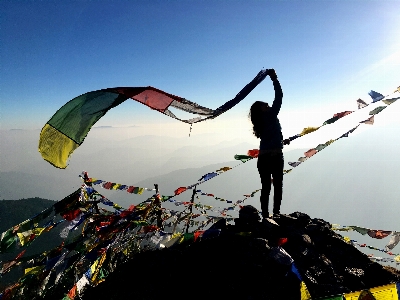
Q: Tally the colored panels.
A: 5